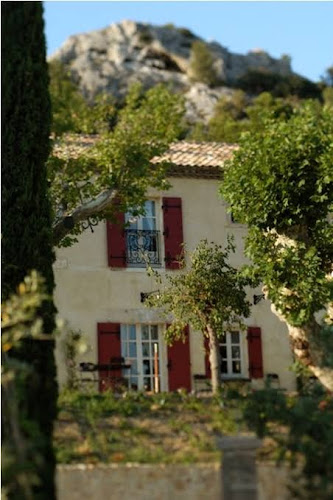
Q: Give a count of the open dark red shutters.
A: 6